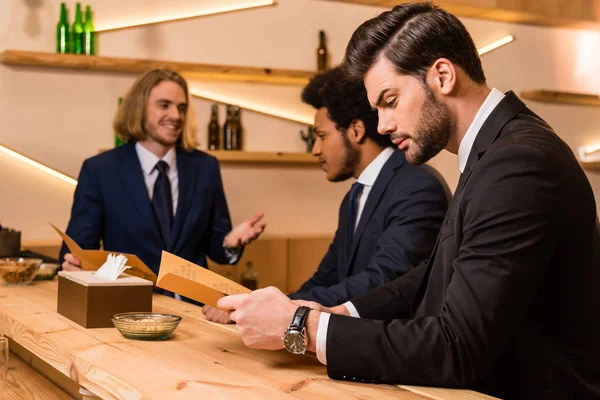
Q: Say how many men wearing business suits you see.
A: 3